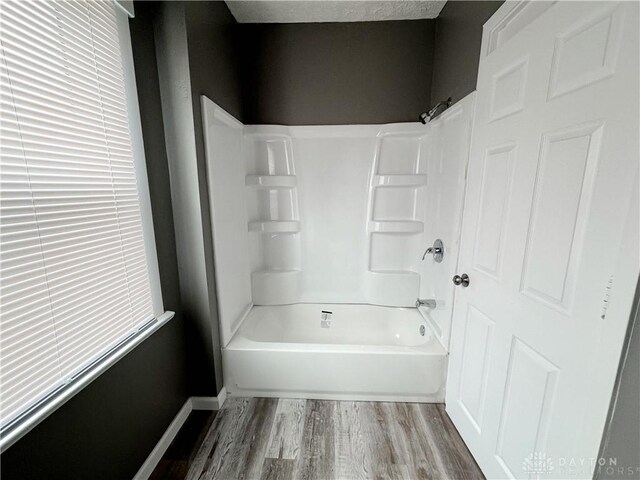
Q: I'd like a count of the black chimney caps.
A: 0